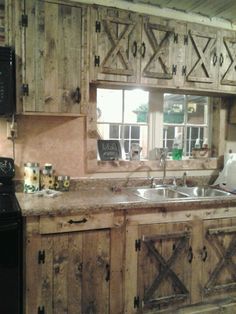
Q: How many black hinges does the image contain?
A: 12